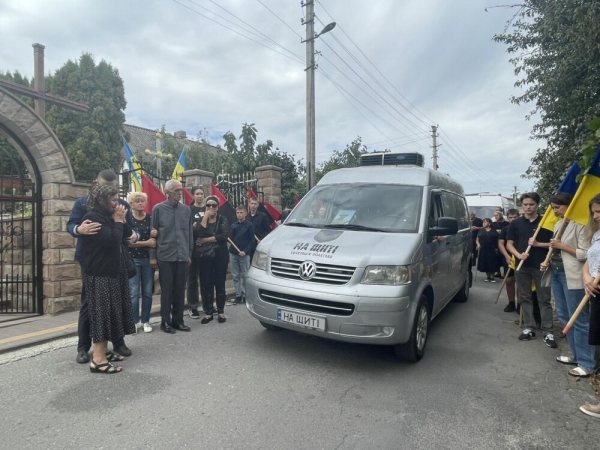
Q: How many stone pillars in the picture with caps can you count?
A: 2